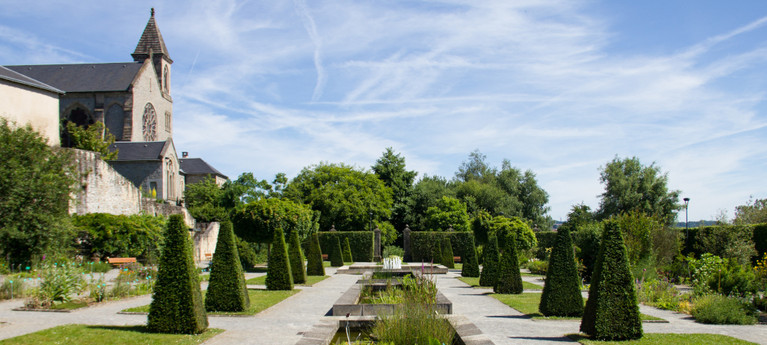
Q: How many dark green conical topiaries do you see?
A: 14